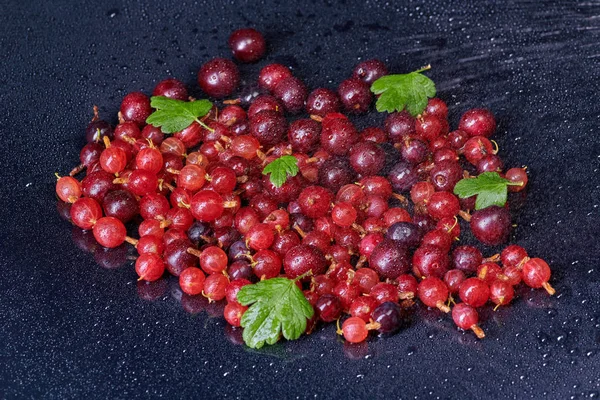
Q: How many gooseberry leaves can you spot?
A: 5